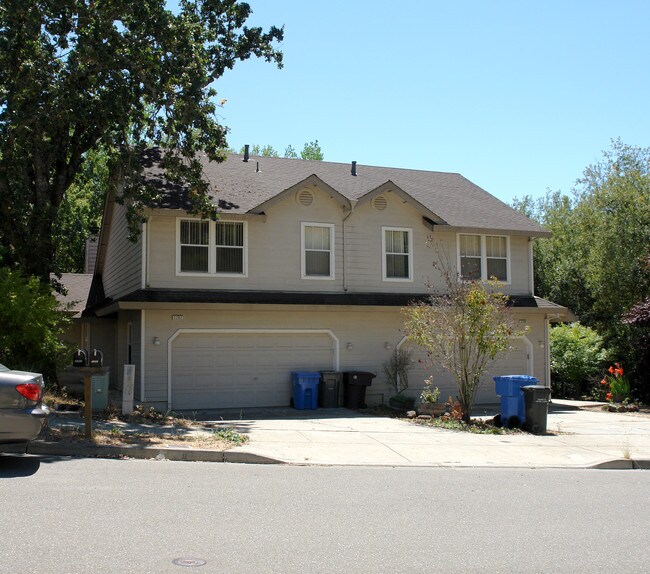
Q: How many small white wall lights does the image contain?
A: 4